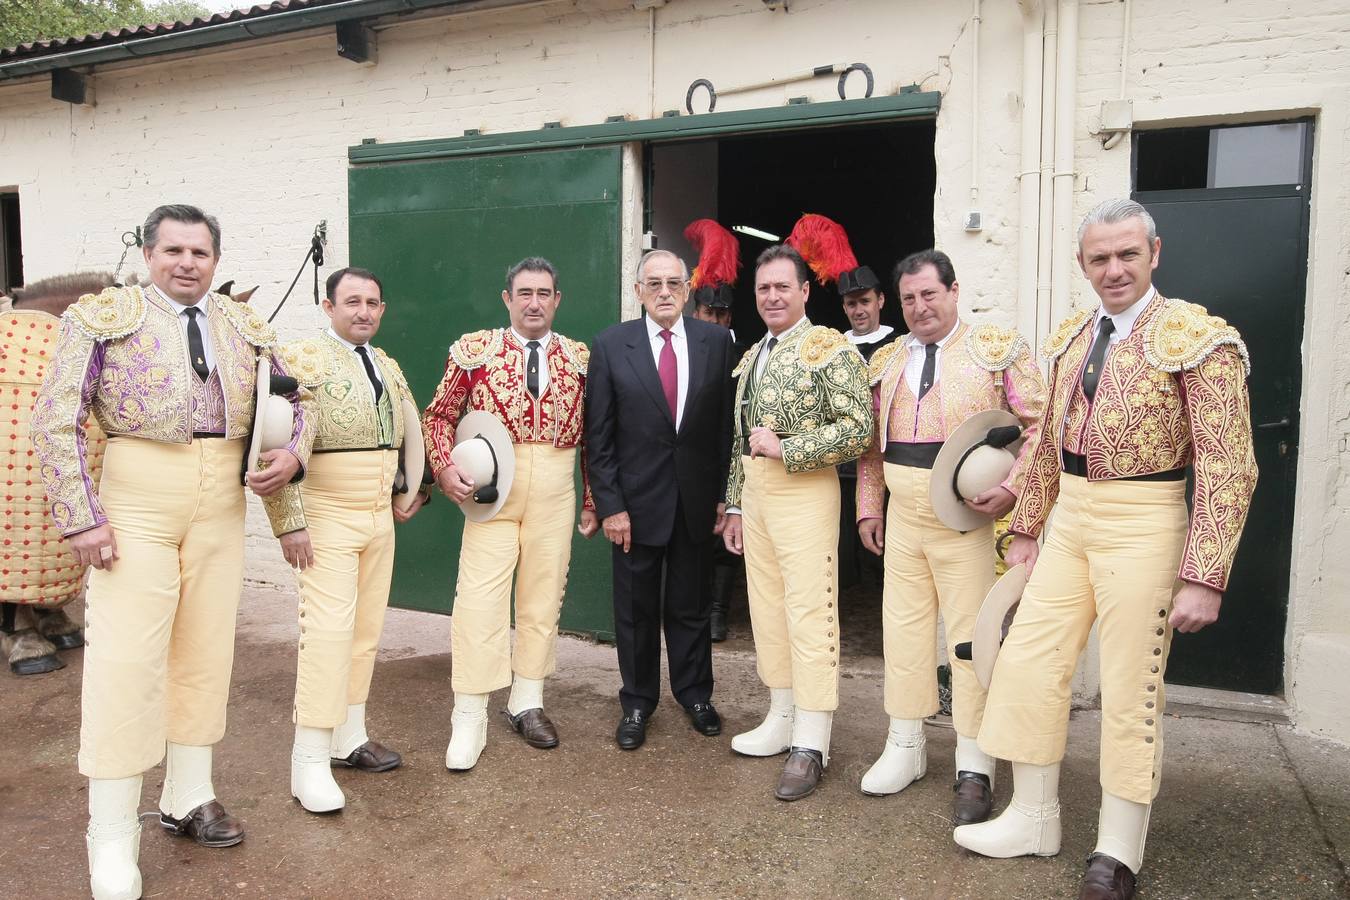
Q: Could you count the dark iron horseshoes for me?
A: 2